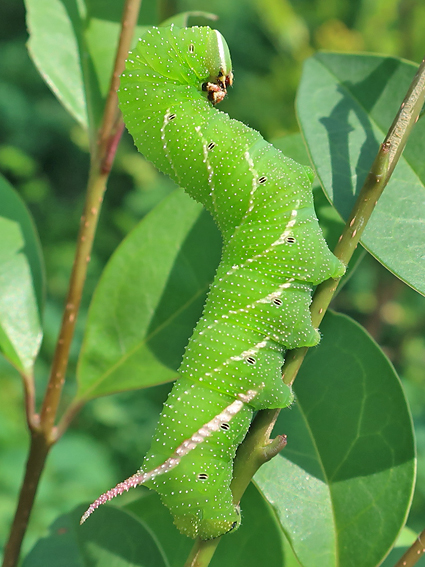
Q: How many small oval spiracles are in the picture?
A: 9